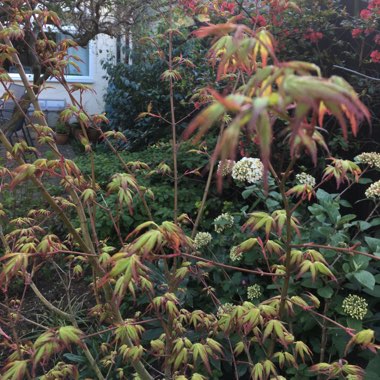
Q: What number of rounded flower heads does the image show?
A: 11